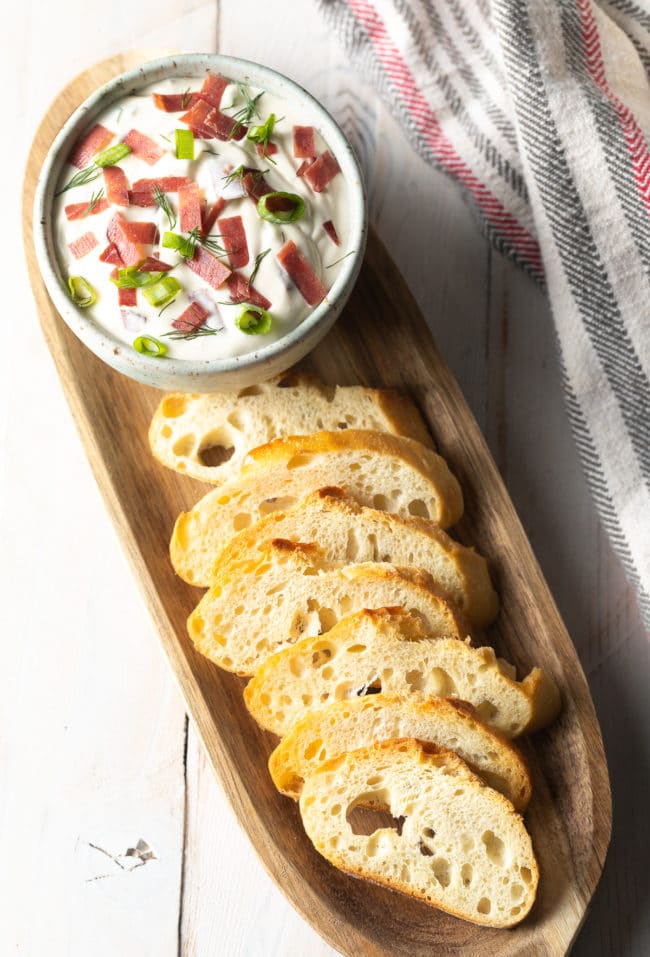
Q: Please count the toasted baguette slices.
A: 7